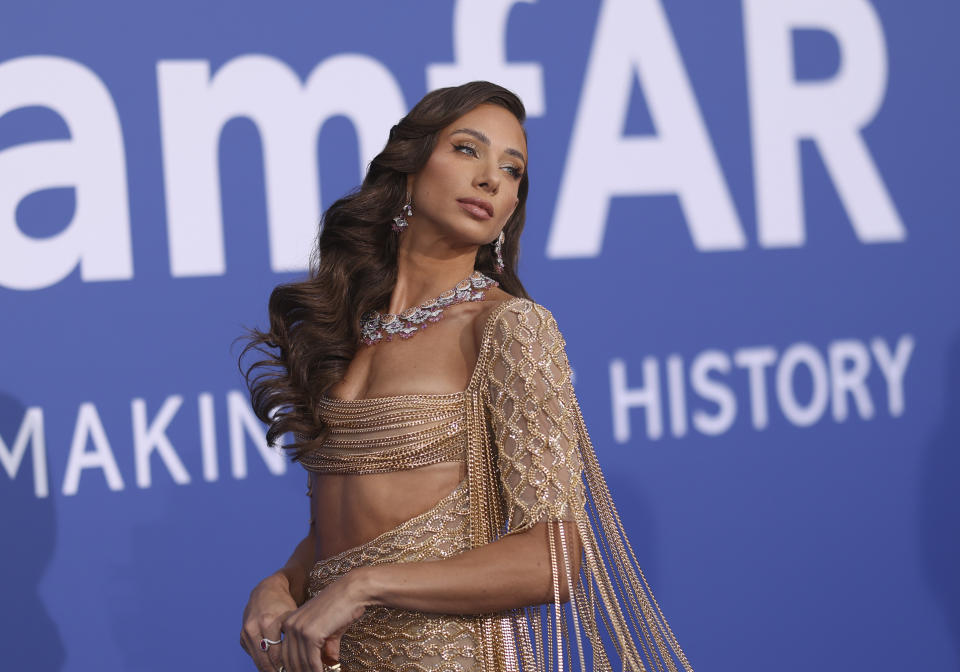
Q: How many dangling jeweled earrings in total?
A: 2